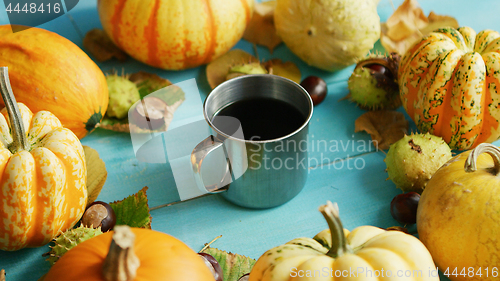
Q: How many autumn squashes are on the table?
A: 8